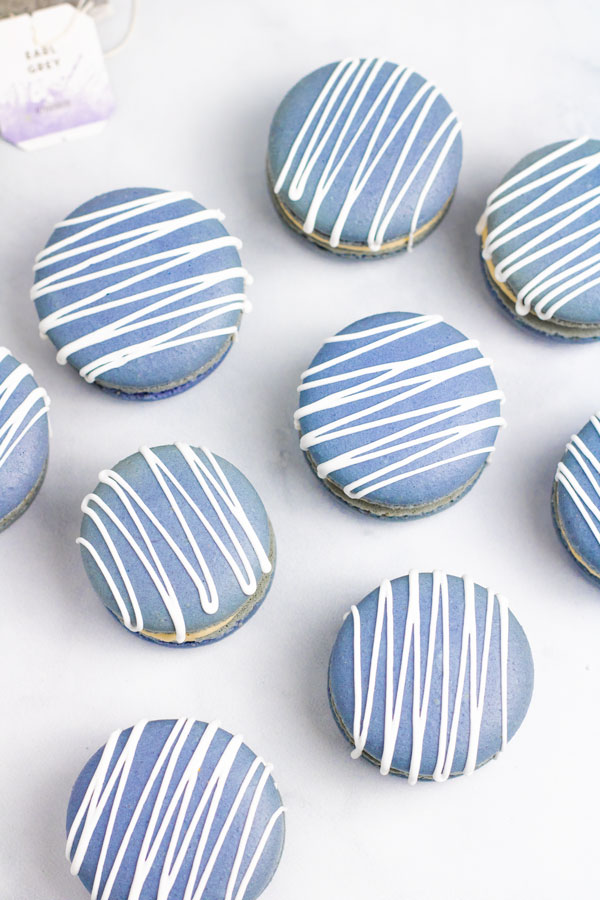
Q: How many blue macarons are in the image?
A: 9